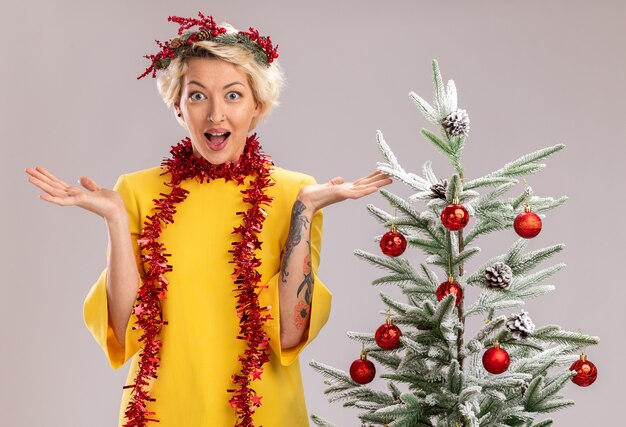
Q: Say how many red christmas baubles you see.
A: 8